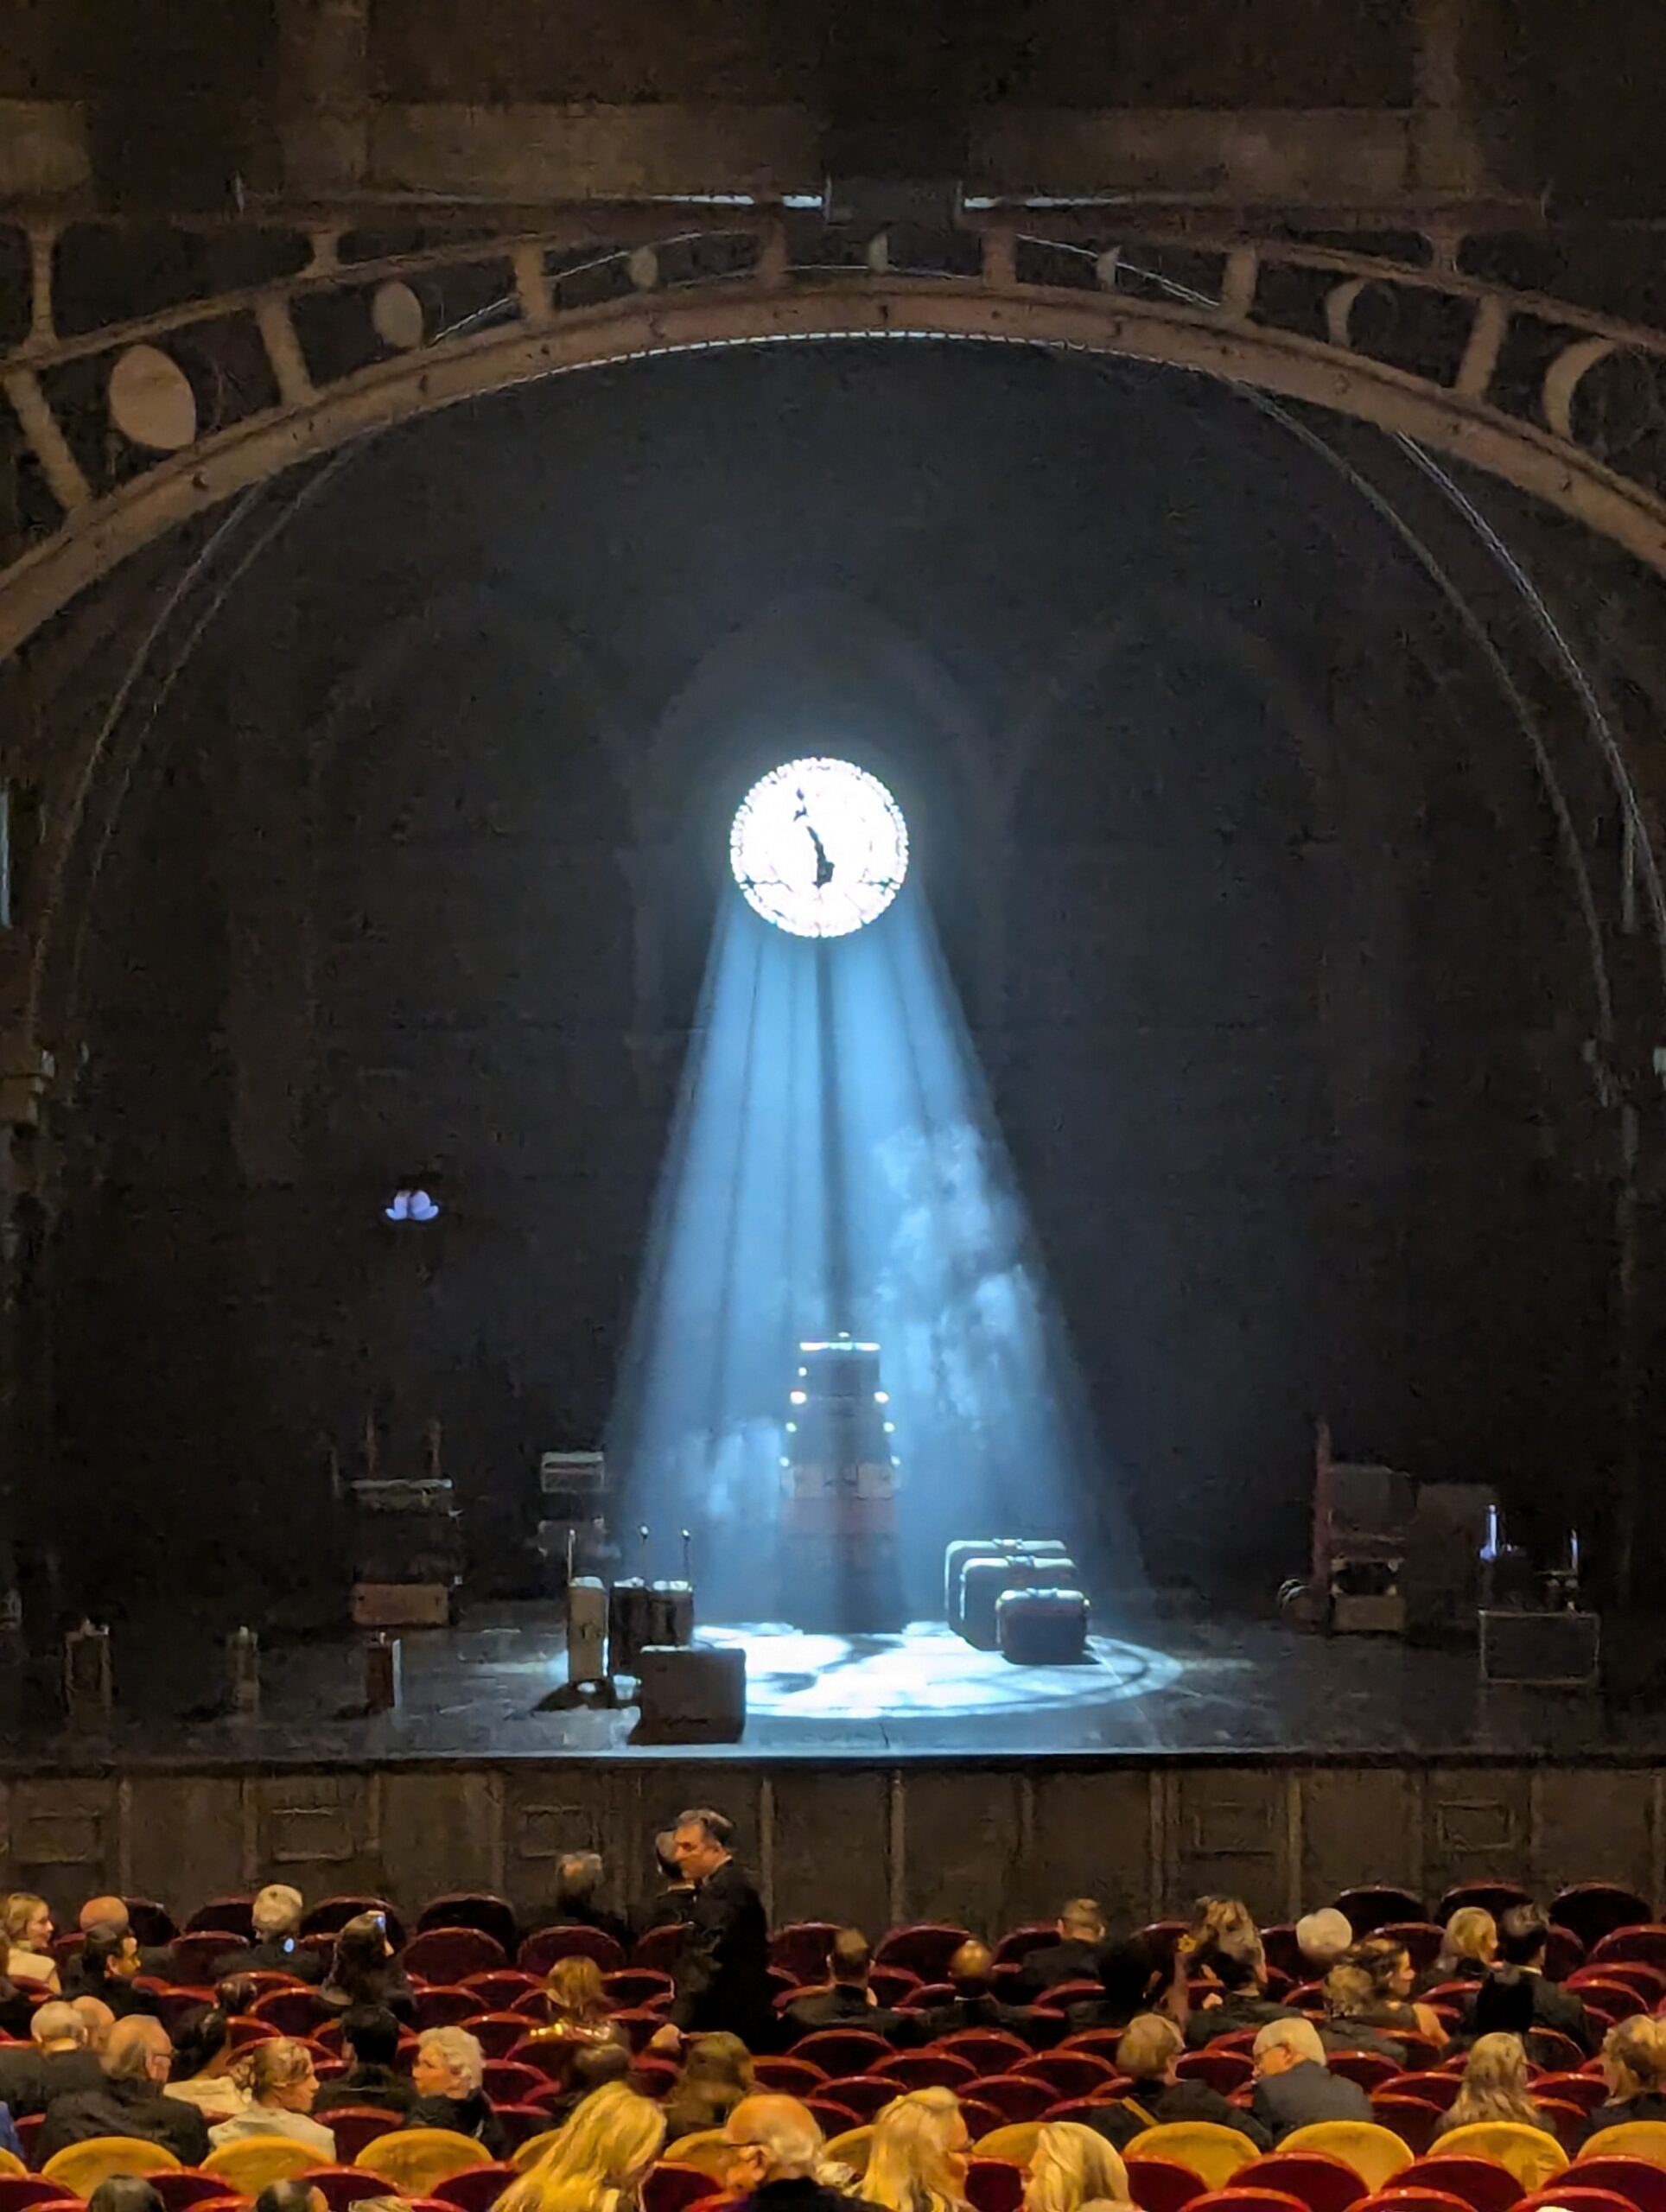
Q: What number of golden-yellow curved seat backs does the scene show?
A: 12